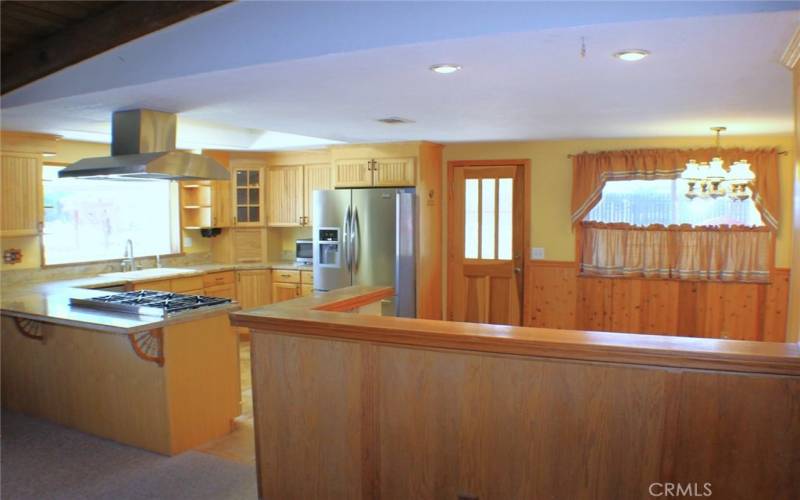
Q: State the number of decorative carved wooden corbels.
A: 2